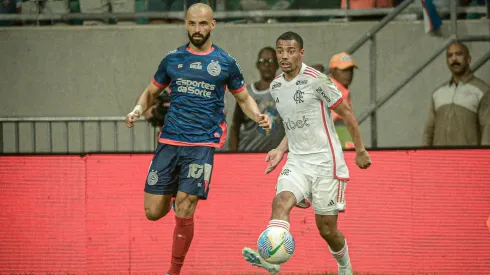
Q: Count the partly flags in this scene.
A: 1